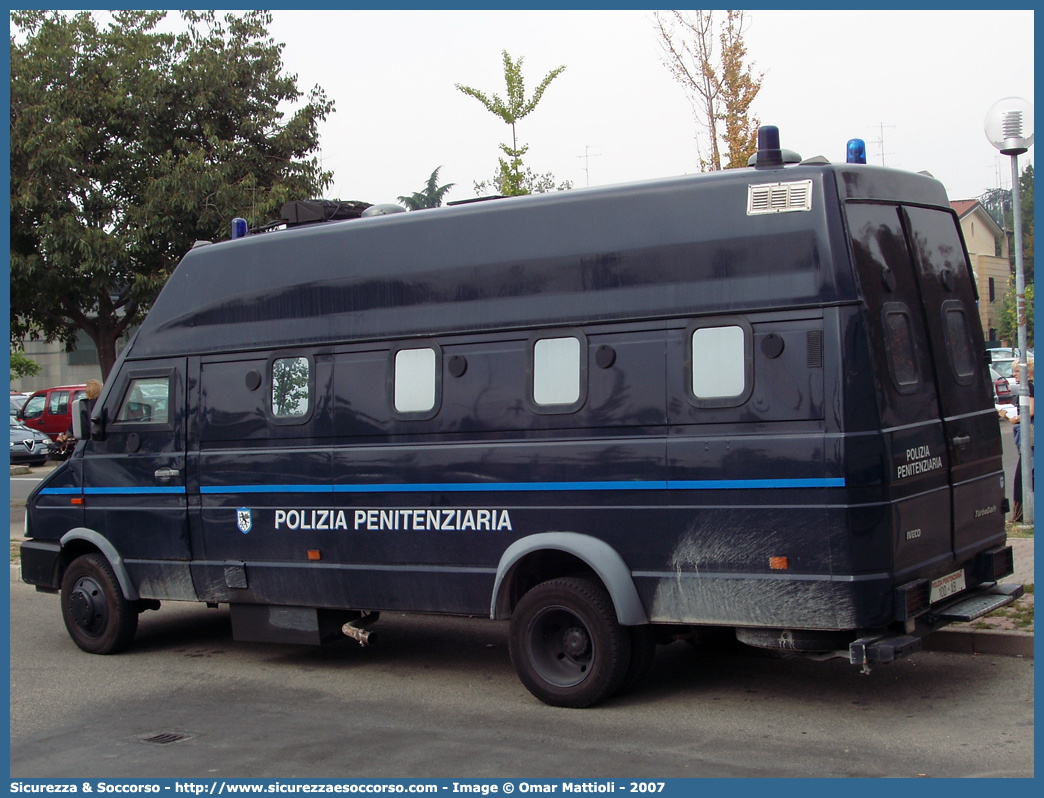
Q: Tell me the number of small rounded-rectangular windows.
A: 6